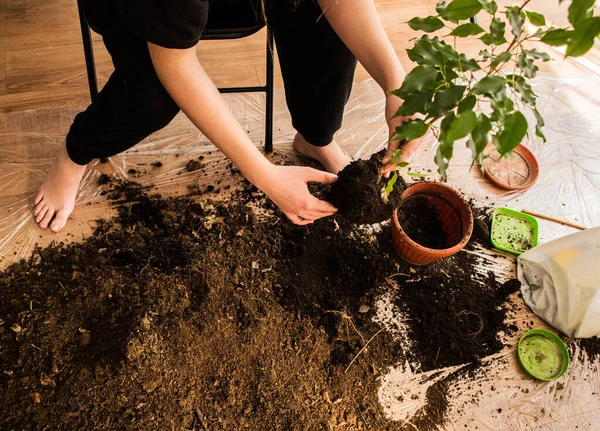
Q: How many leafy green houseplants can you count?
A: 1